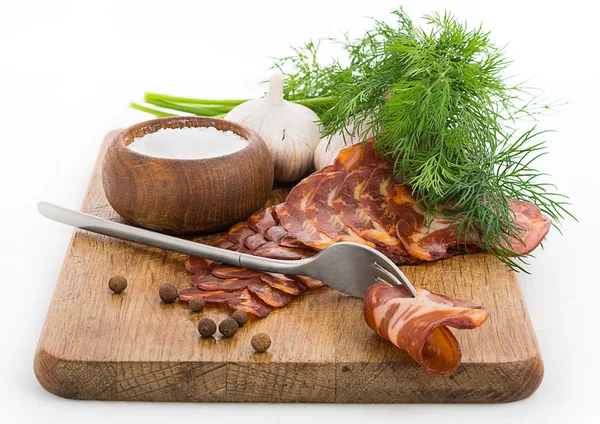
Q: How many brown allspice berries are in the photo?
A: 7